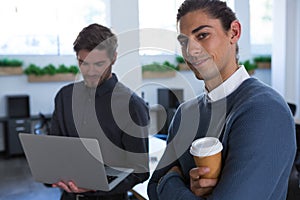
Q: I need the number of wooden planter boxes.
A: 6